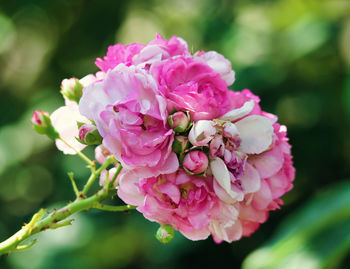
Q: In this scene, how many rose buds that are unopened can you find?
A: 7